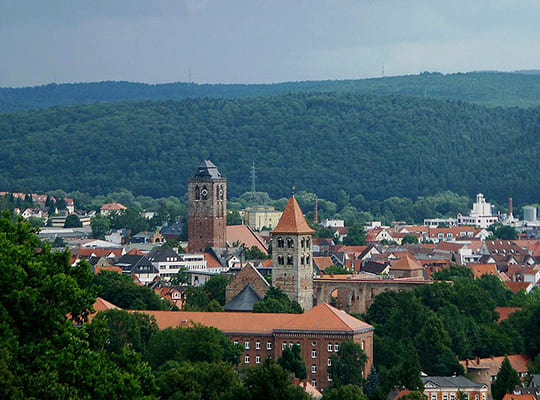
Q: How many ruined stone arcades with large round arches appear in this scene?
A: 1